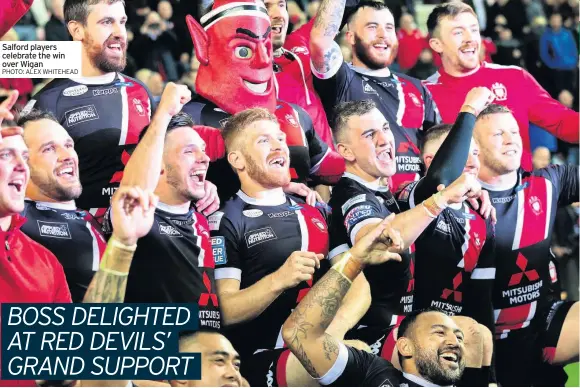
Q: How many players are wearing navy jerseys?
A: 9